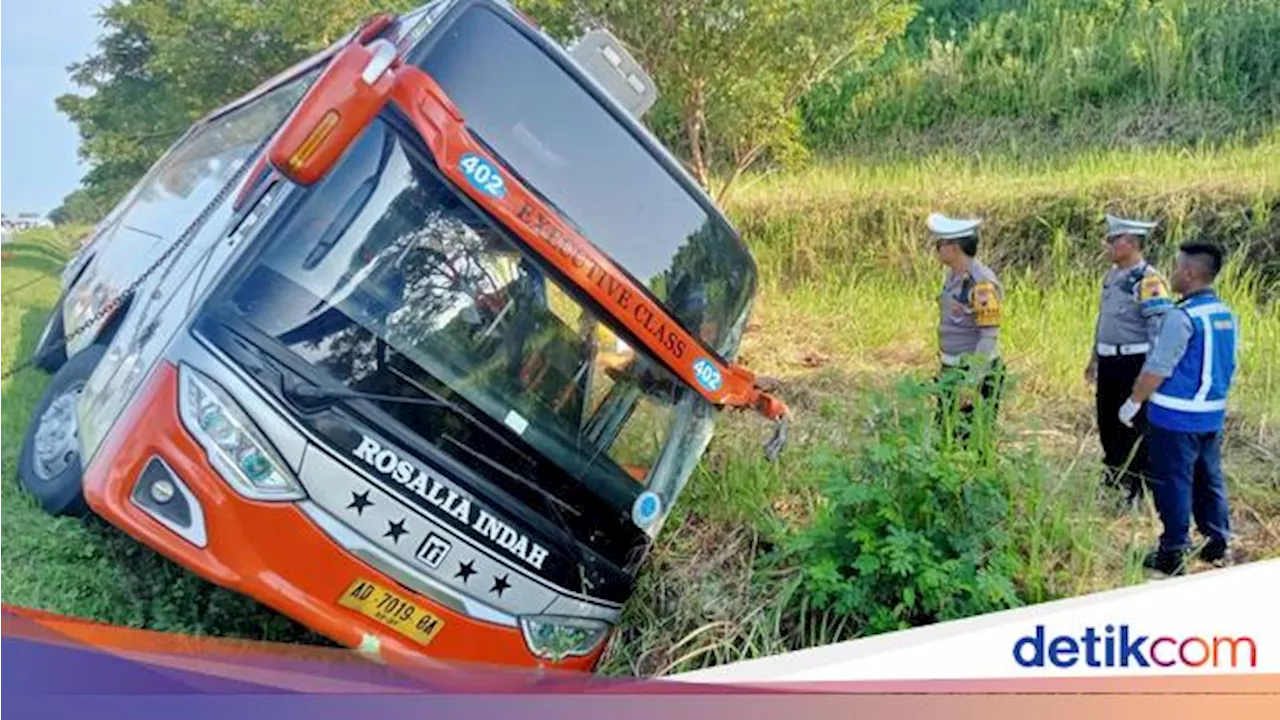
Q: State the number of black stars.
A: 4